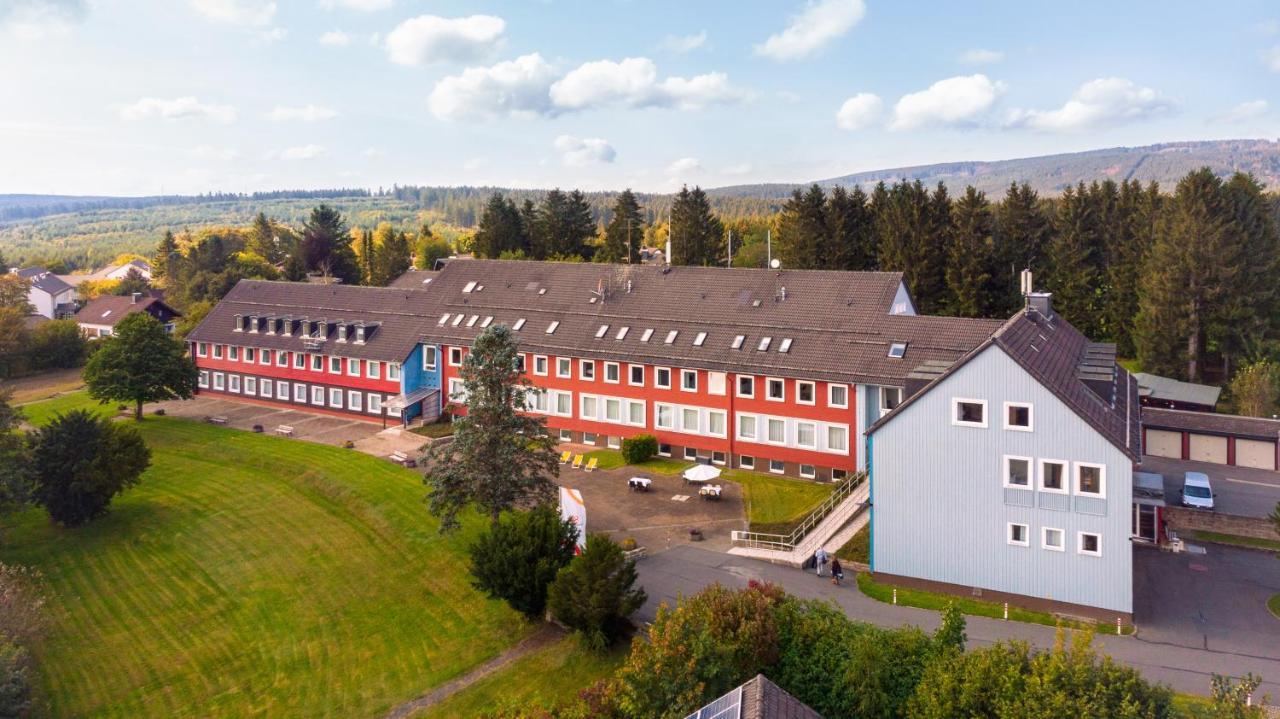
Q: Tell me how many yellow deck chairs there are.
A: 3